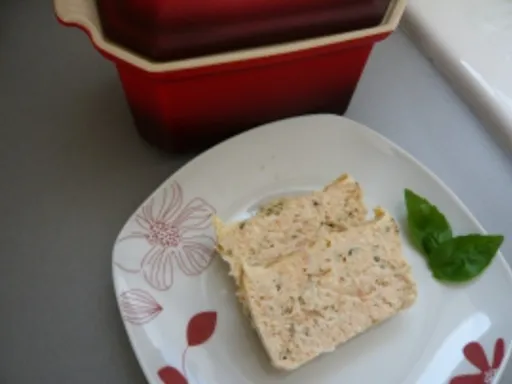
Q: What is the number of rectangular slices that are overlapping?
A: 2